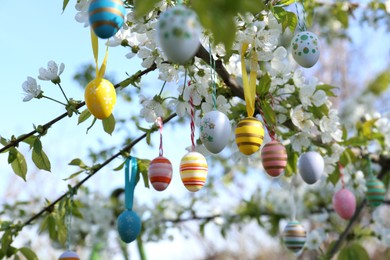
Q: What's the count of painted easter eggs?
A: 15